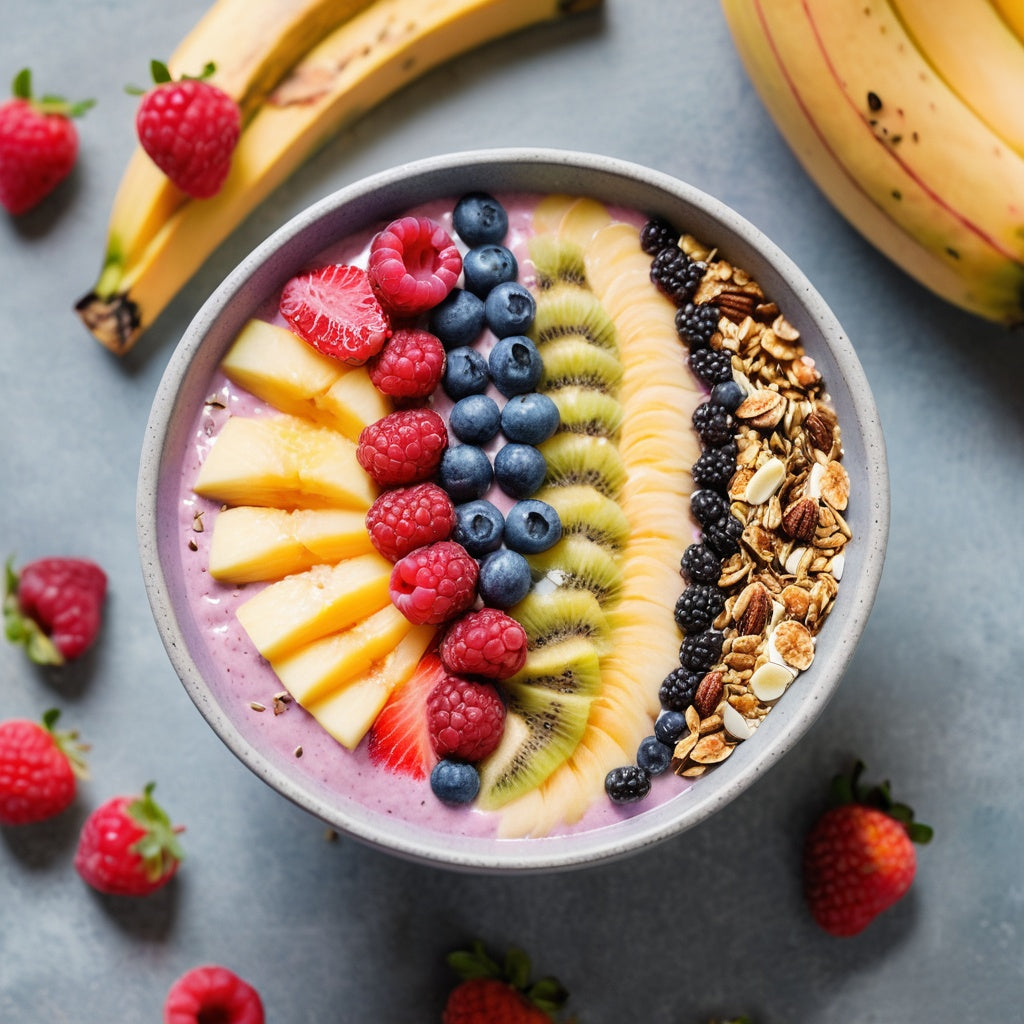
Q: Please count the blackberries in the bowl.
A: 13